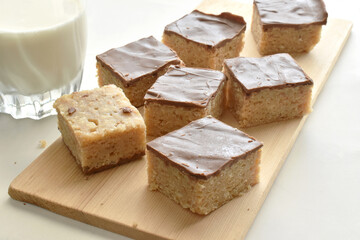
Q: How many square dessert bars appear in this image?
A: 7